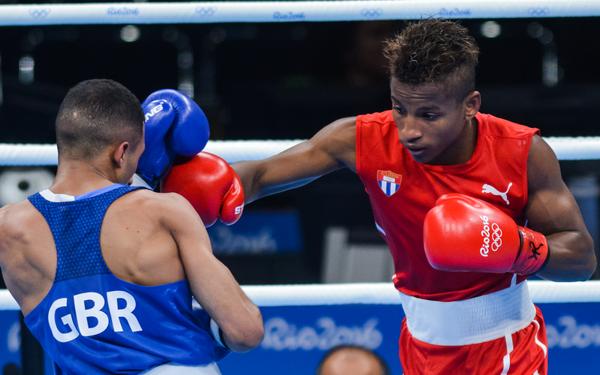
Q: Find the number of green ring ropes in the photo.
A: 0